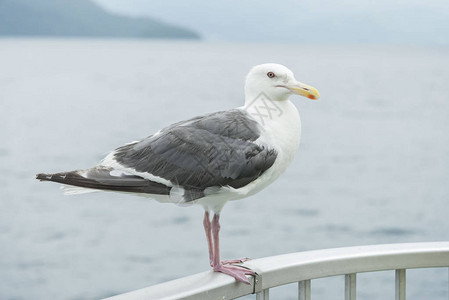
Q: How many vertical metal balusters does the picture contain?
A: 4